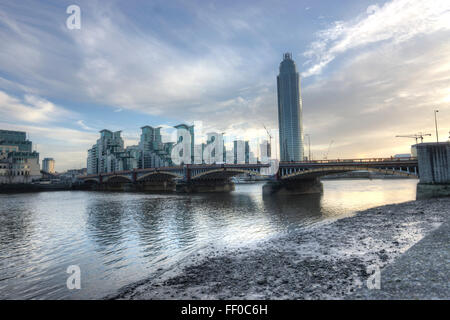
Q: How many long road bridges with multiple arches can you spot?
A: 1